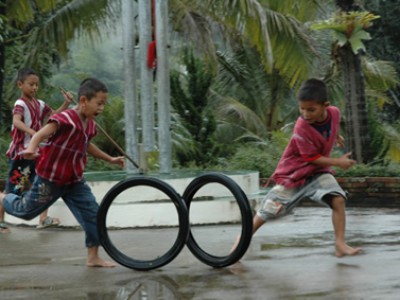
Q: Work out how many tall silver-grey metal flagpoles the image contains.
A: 3